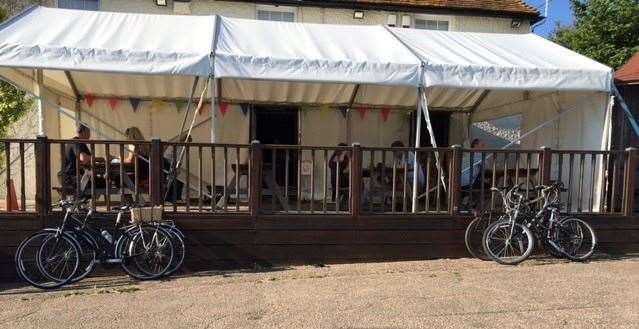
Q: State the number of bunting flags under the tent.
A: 14